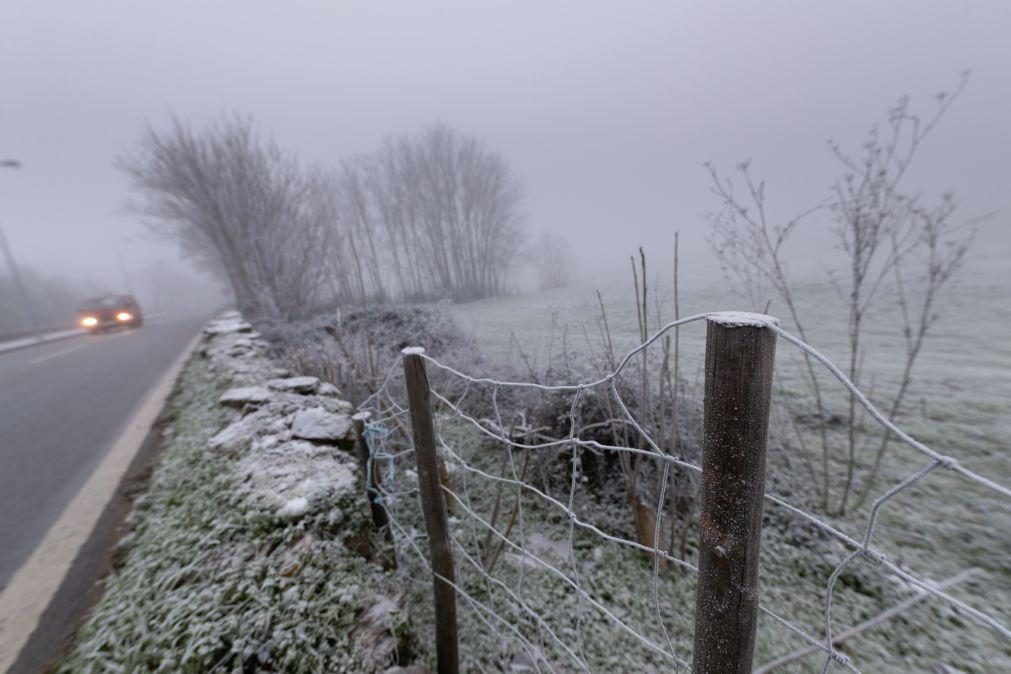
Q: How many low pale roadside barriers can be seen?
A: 1